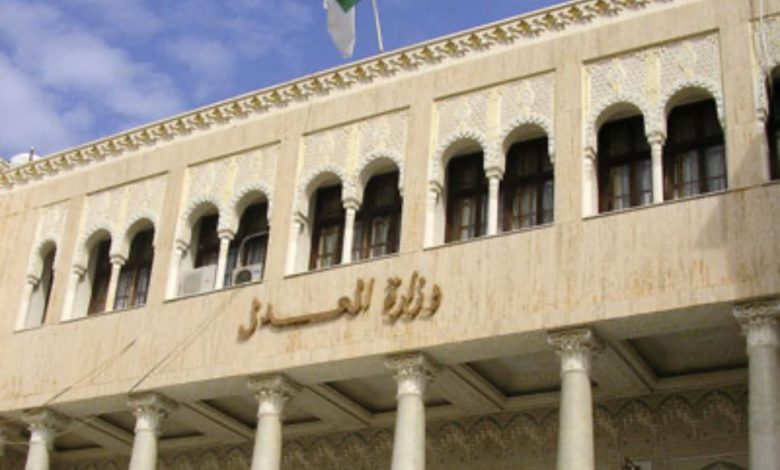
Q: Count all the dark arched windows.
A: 12